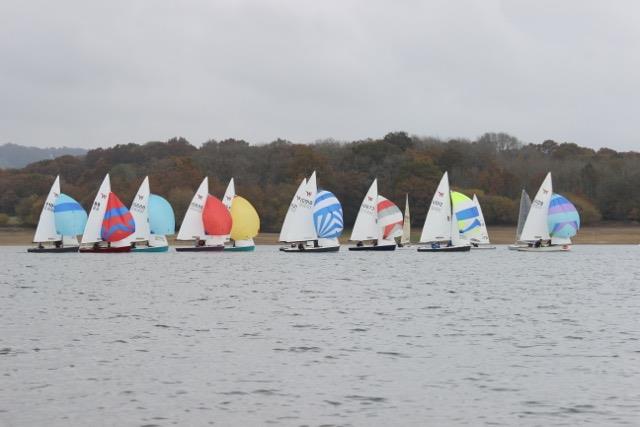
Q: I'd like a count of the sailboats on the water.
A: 13